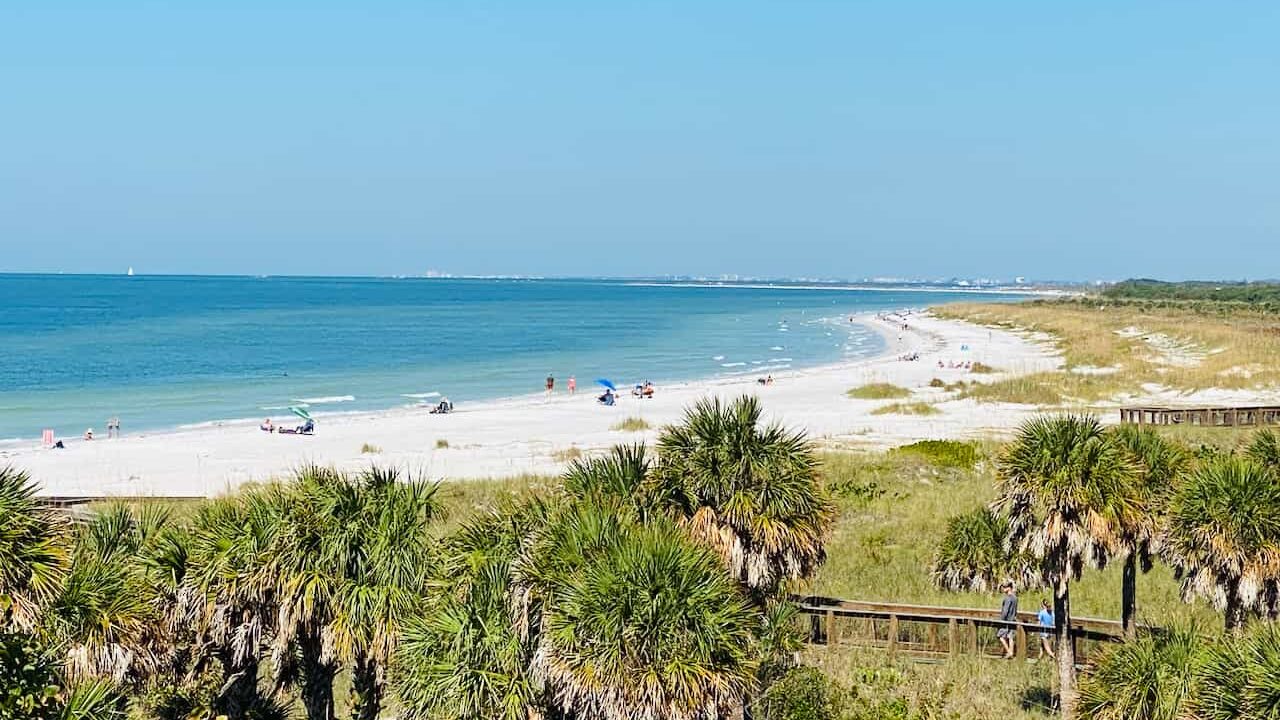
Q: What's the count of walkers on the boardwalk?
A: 2